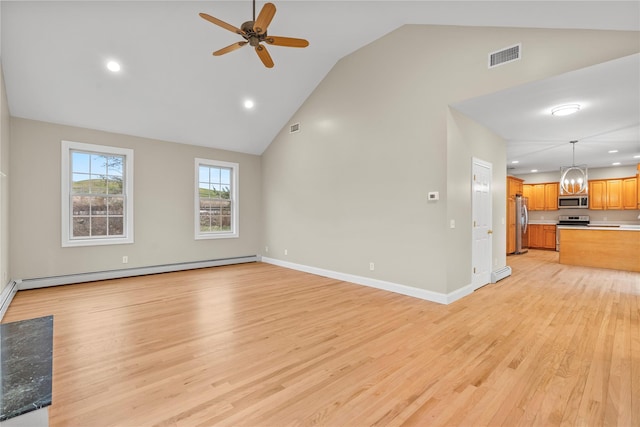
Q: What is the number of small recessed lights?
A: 7